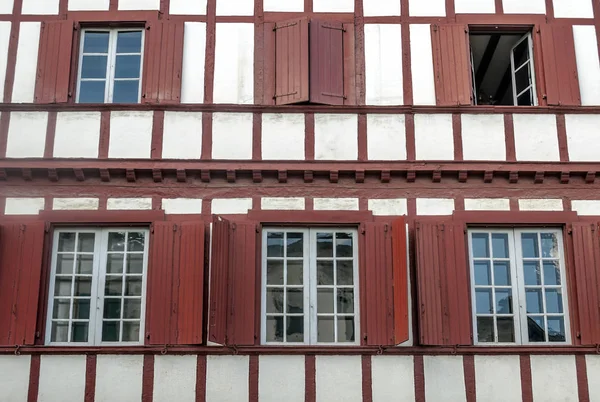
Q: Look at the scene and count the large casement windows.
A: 3